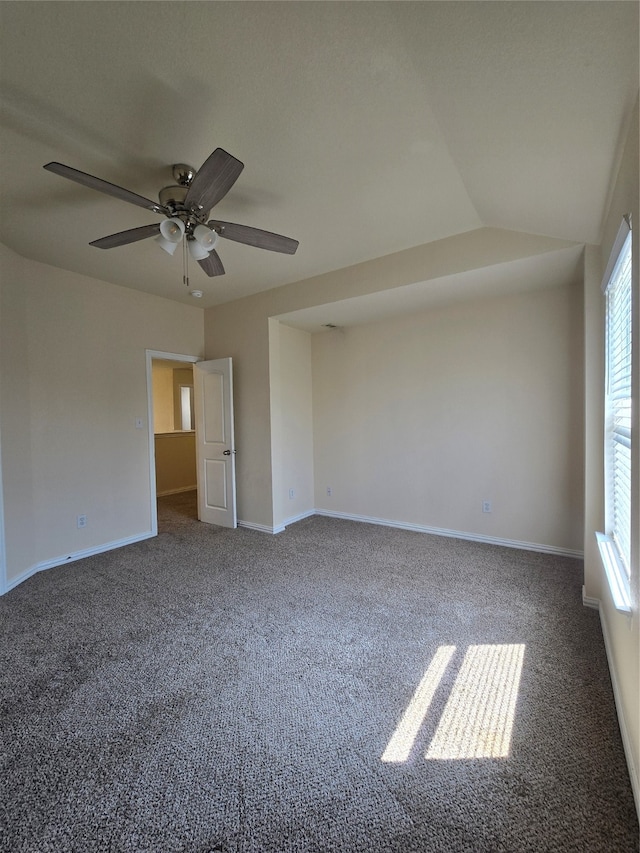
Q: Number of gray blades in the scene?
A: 5